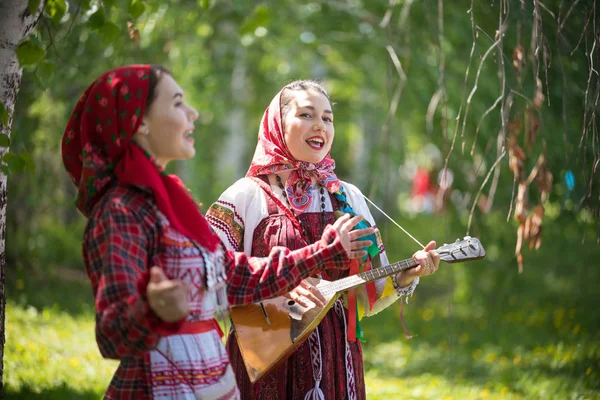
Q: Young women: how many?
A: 2